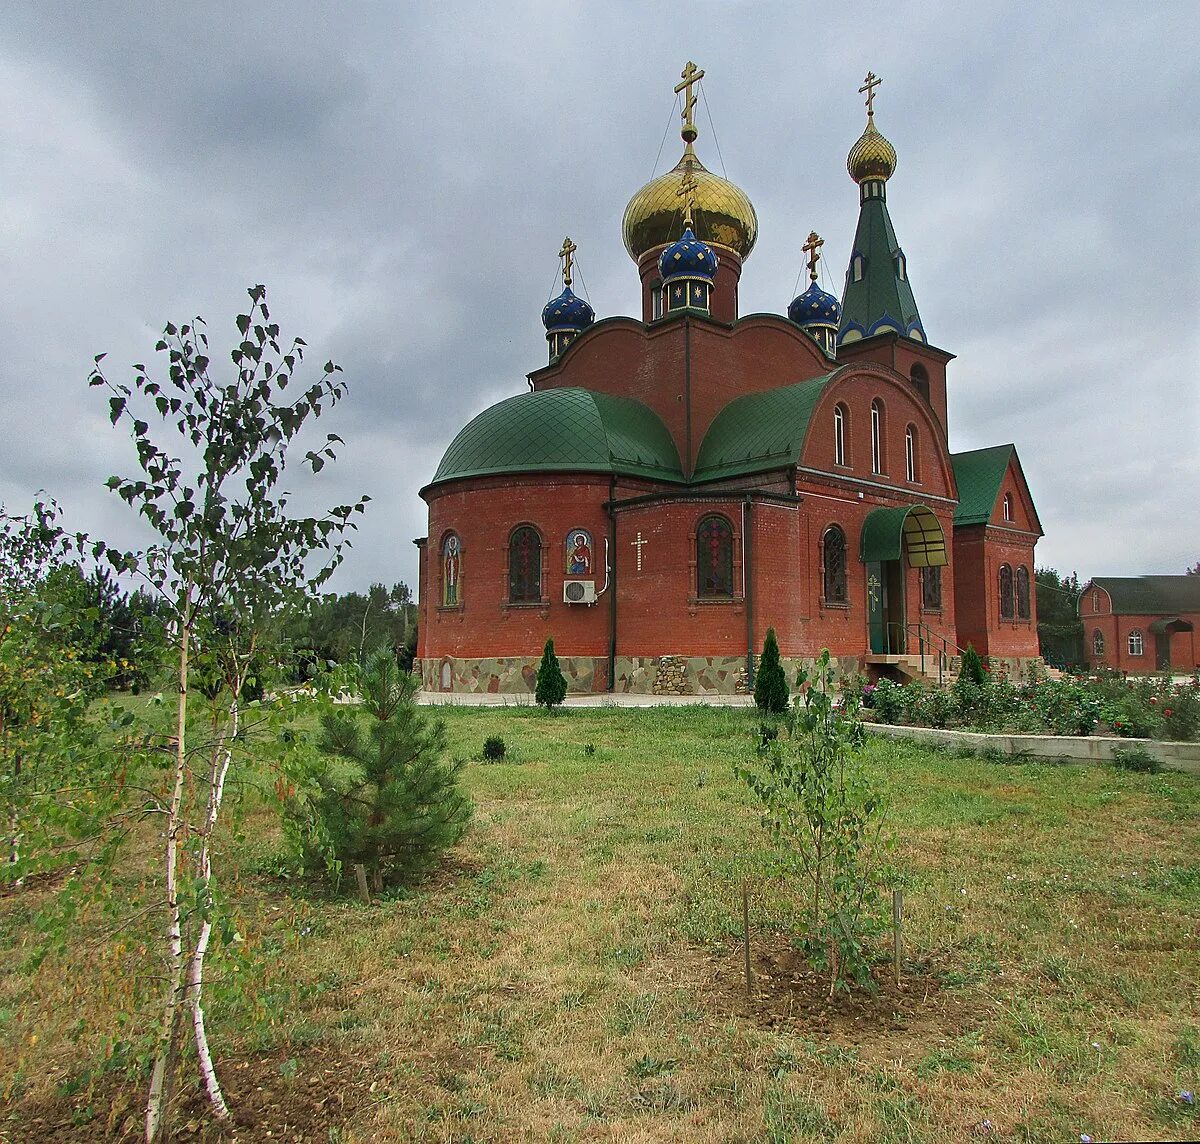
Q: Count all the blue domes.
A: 3